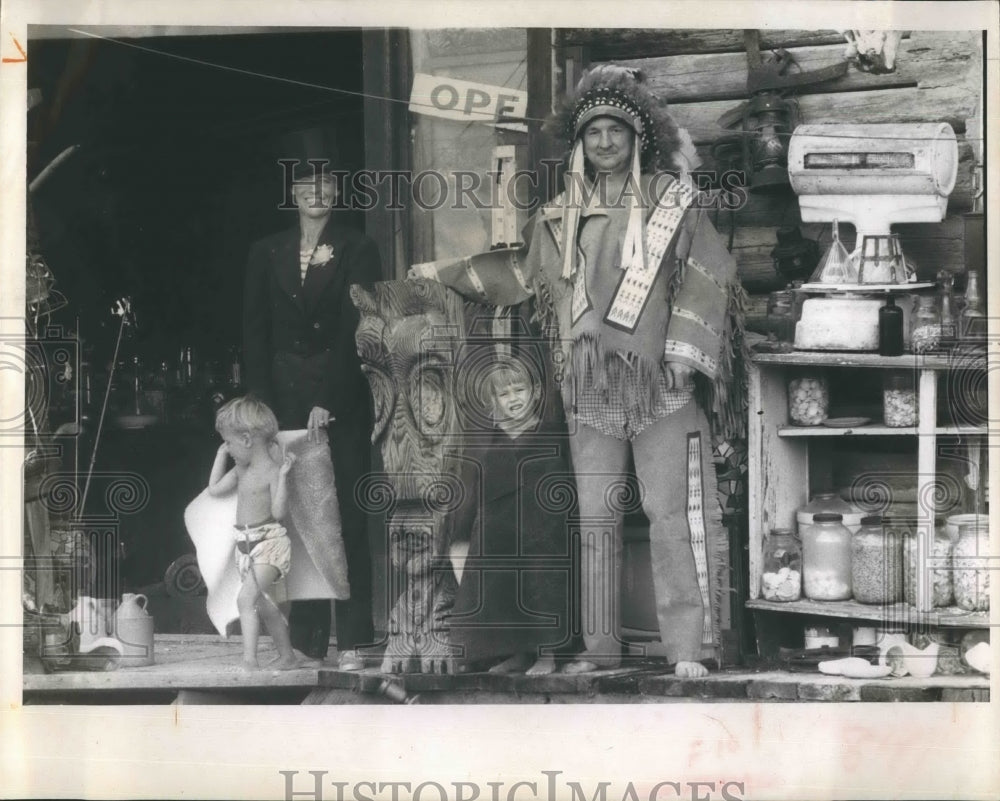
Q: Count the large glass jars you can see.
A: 5